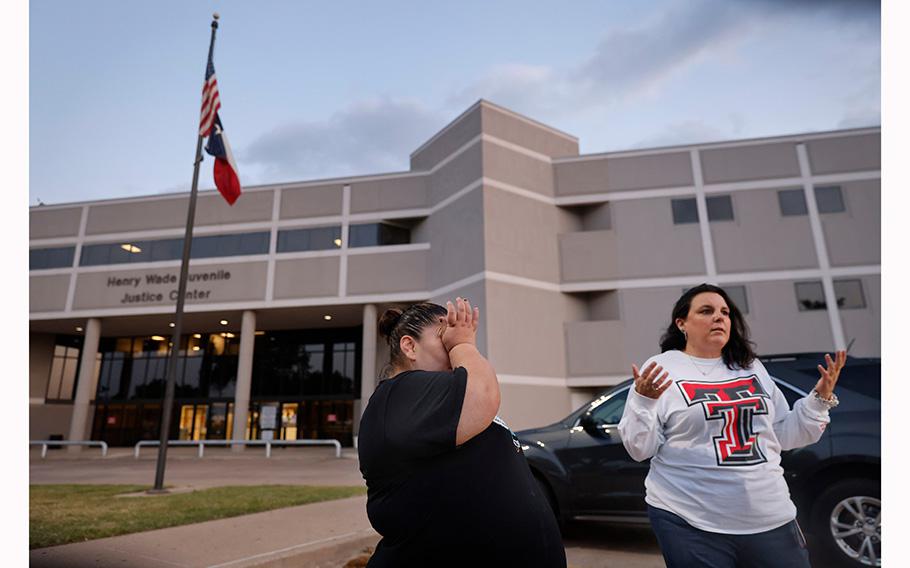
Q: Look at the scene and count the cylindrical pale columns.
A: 3